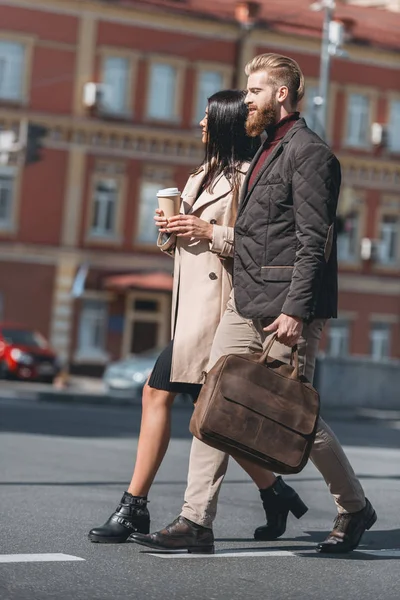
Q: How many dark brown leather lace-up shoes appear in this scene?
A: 2